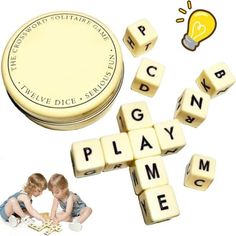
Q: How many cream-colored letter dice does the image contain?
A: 12